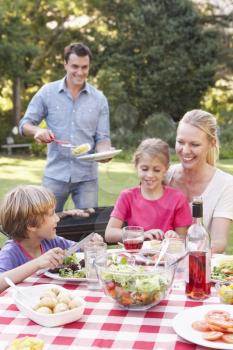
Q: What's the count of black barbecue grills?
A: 1